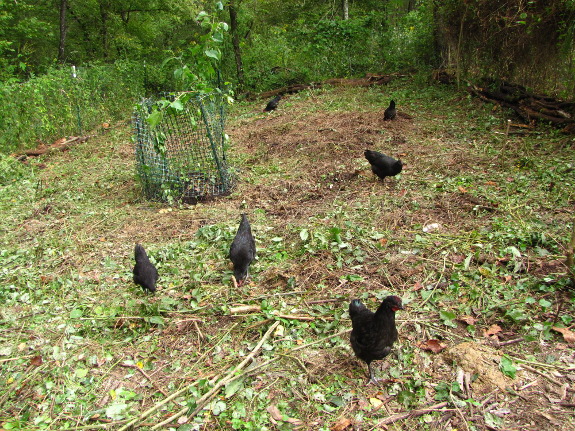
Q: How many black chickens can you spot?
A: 6